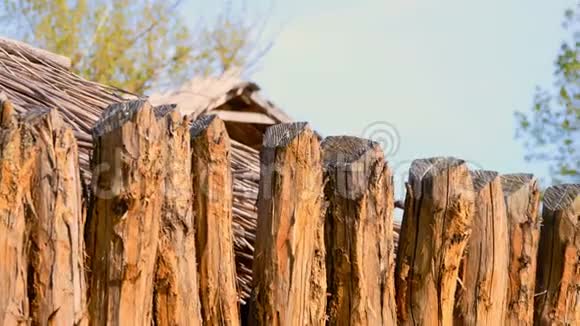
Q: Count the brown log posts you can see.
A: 11